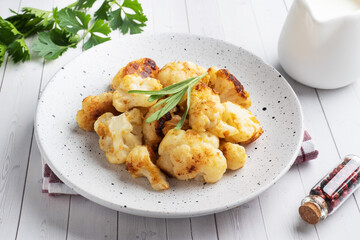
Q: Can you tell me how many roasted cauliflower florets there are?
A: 12